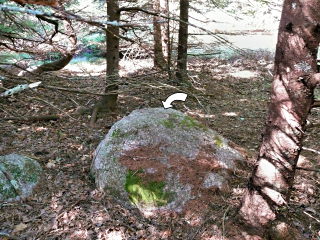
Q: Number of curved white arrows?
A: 1